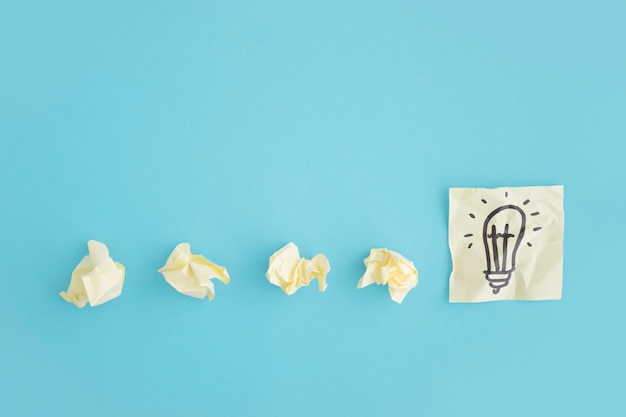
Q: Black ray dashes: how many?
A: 9